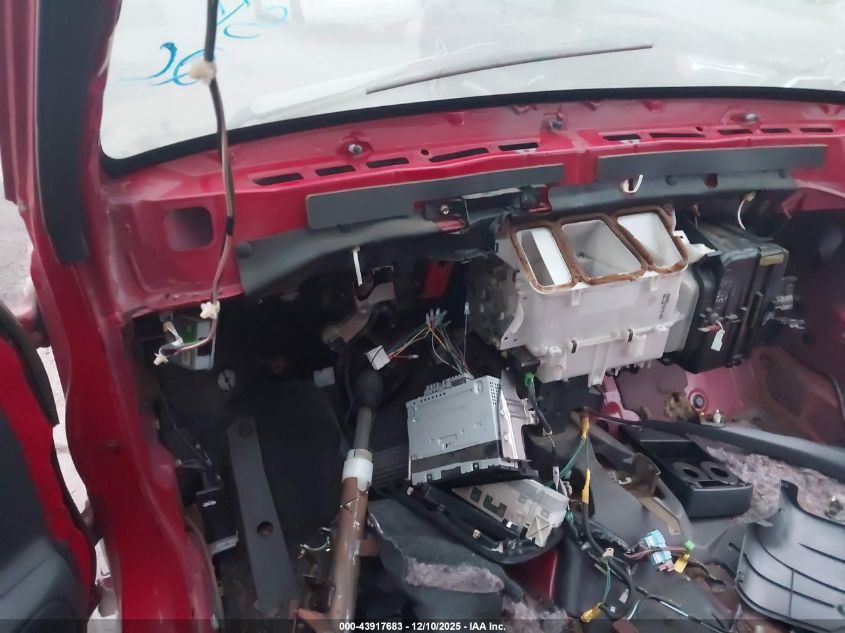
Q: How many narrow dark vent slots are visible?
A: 10